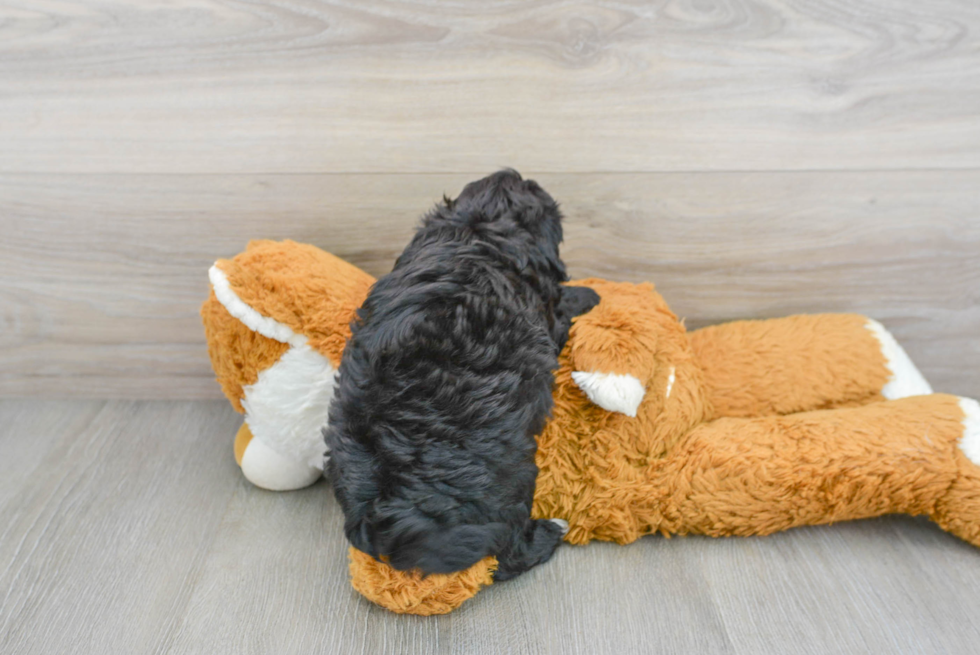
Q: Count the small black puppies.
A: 1